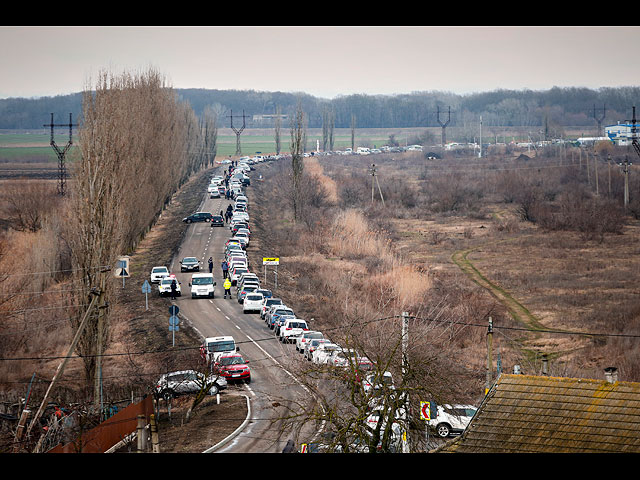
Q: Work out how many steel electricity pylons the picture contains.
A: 5